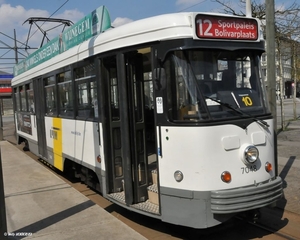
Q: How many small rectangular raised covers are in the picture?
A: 2